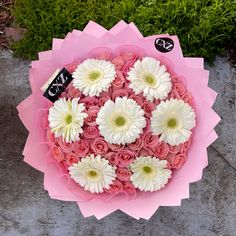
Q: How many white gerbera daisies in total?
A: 7